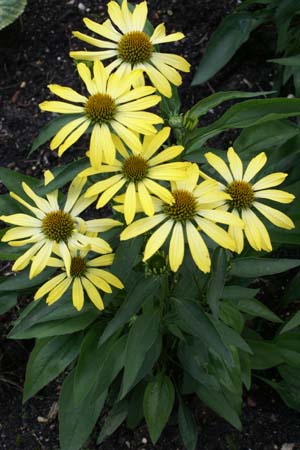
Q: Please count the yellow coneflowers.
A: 7